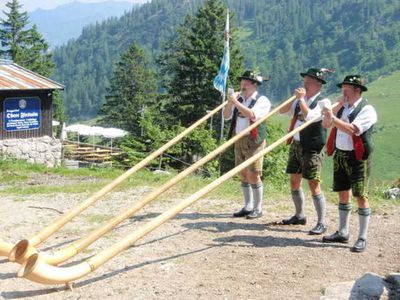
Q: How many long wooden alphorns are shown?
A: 3